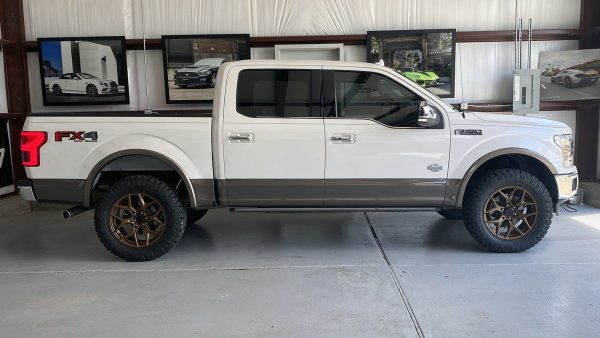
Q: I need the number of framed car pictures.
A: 3